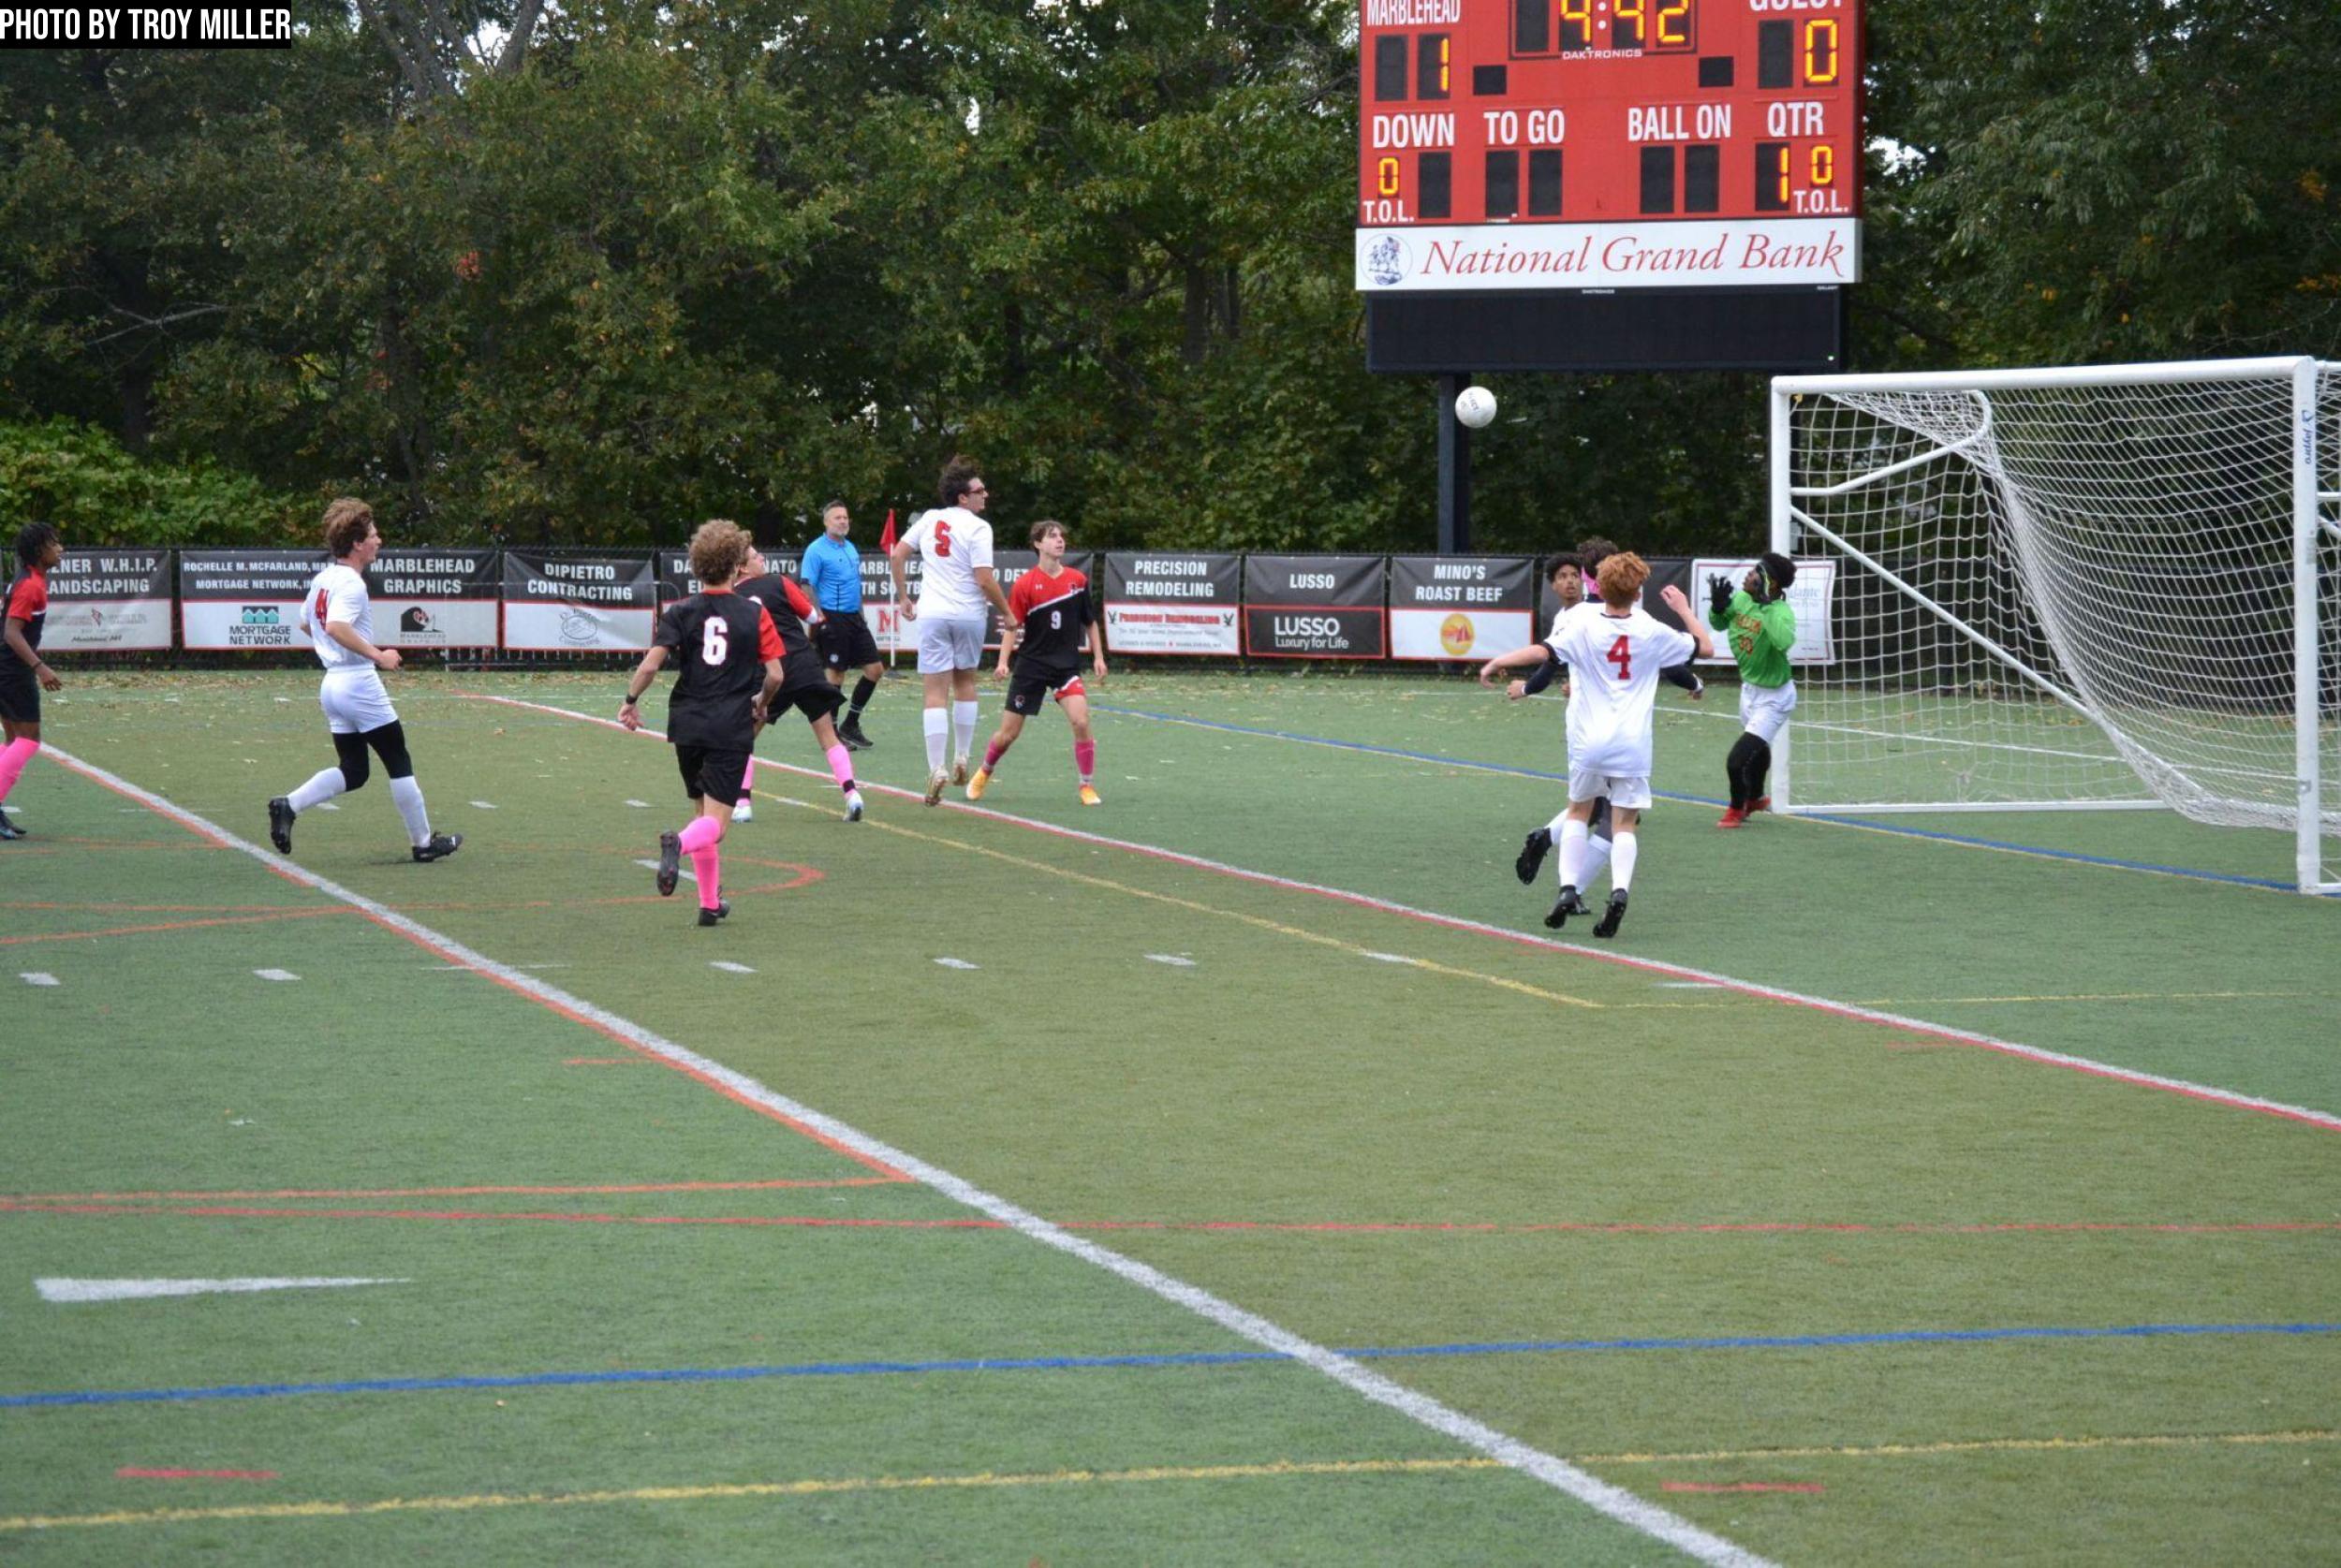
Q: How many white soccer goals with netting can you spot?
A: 1